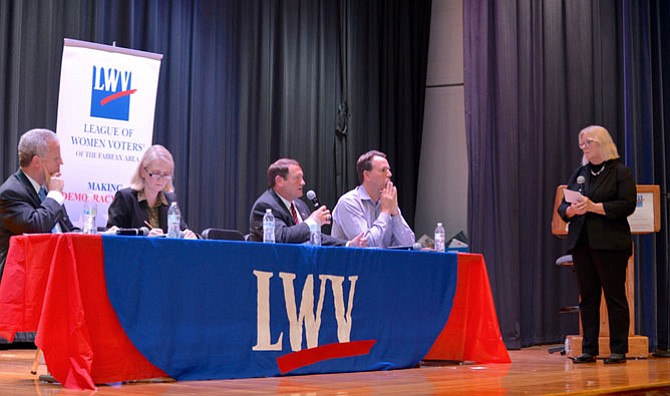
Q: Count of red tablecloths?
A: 1